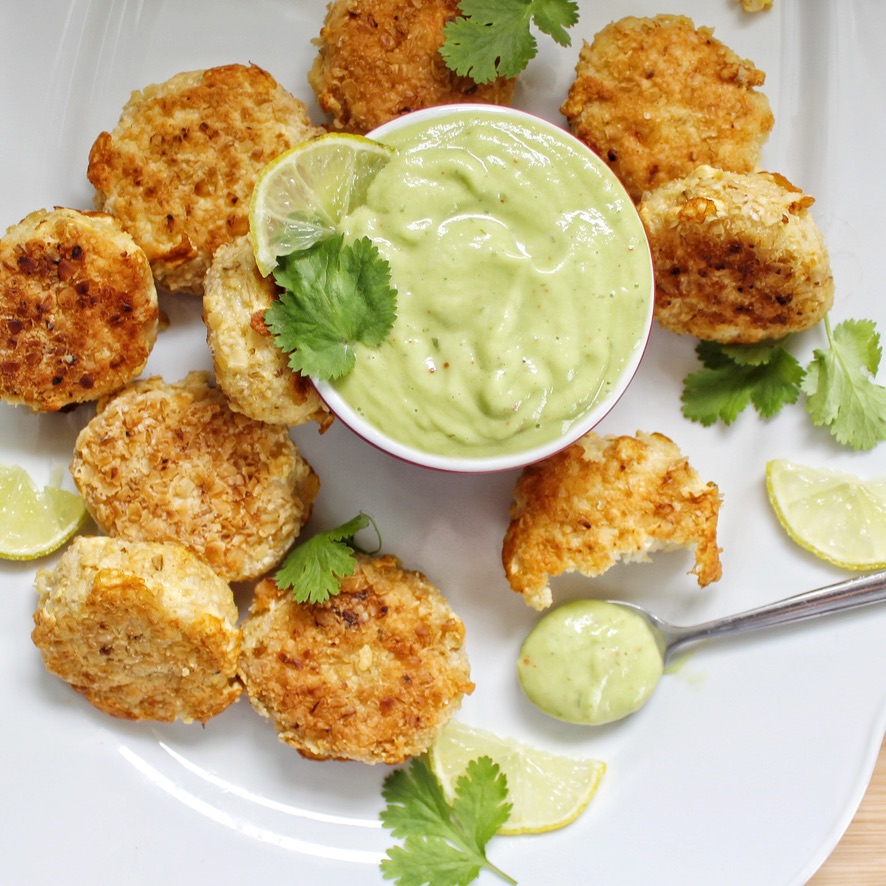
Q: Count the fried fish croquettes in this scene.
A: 10